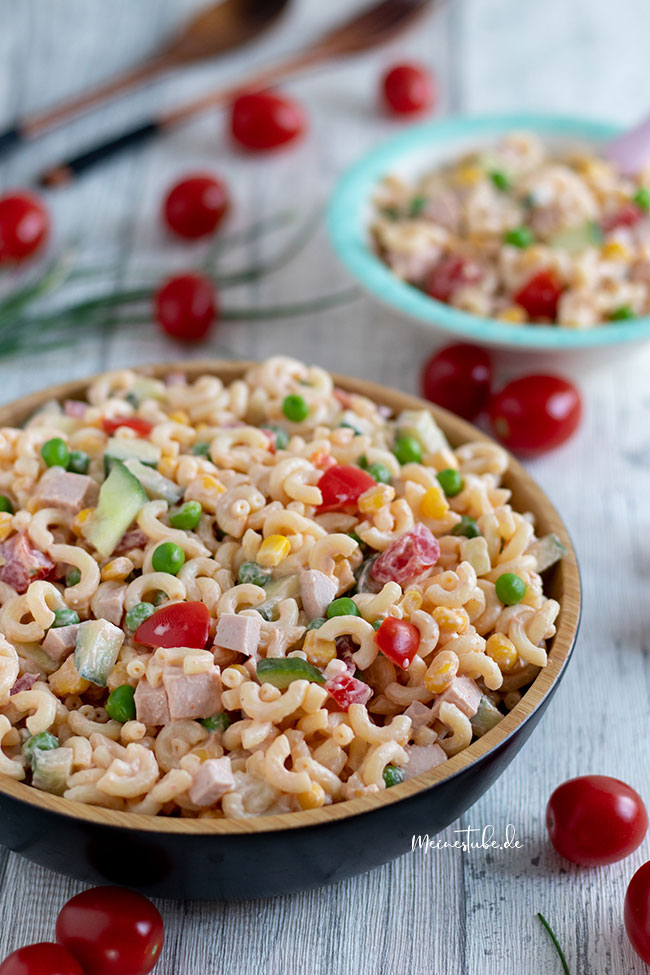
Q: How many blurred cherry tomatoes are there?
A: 7